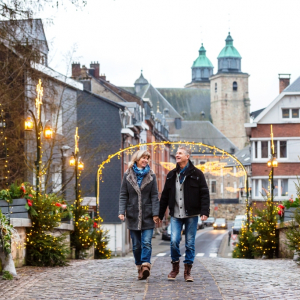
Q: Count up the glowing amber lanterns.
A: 6